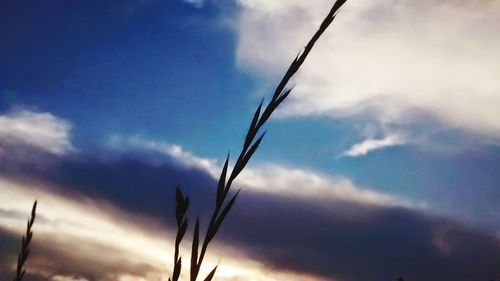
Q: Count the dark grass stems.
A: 3